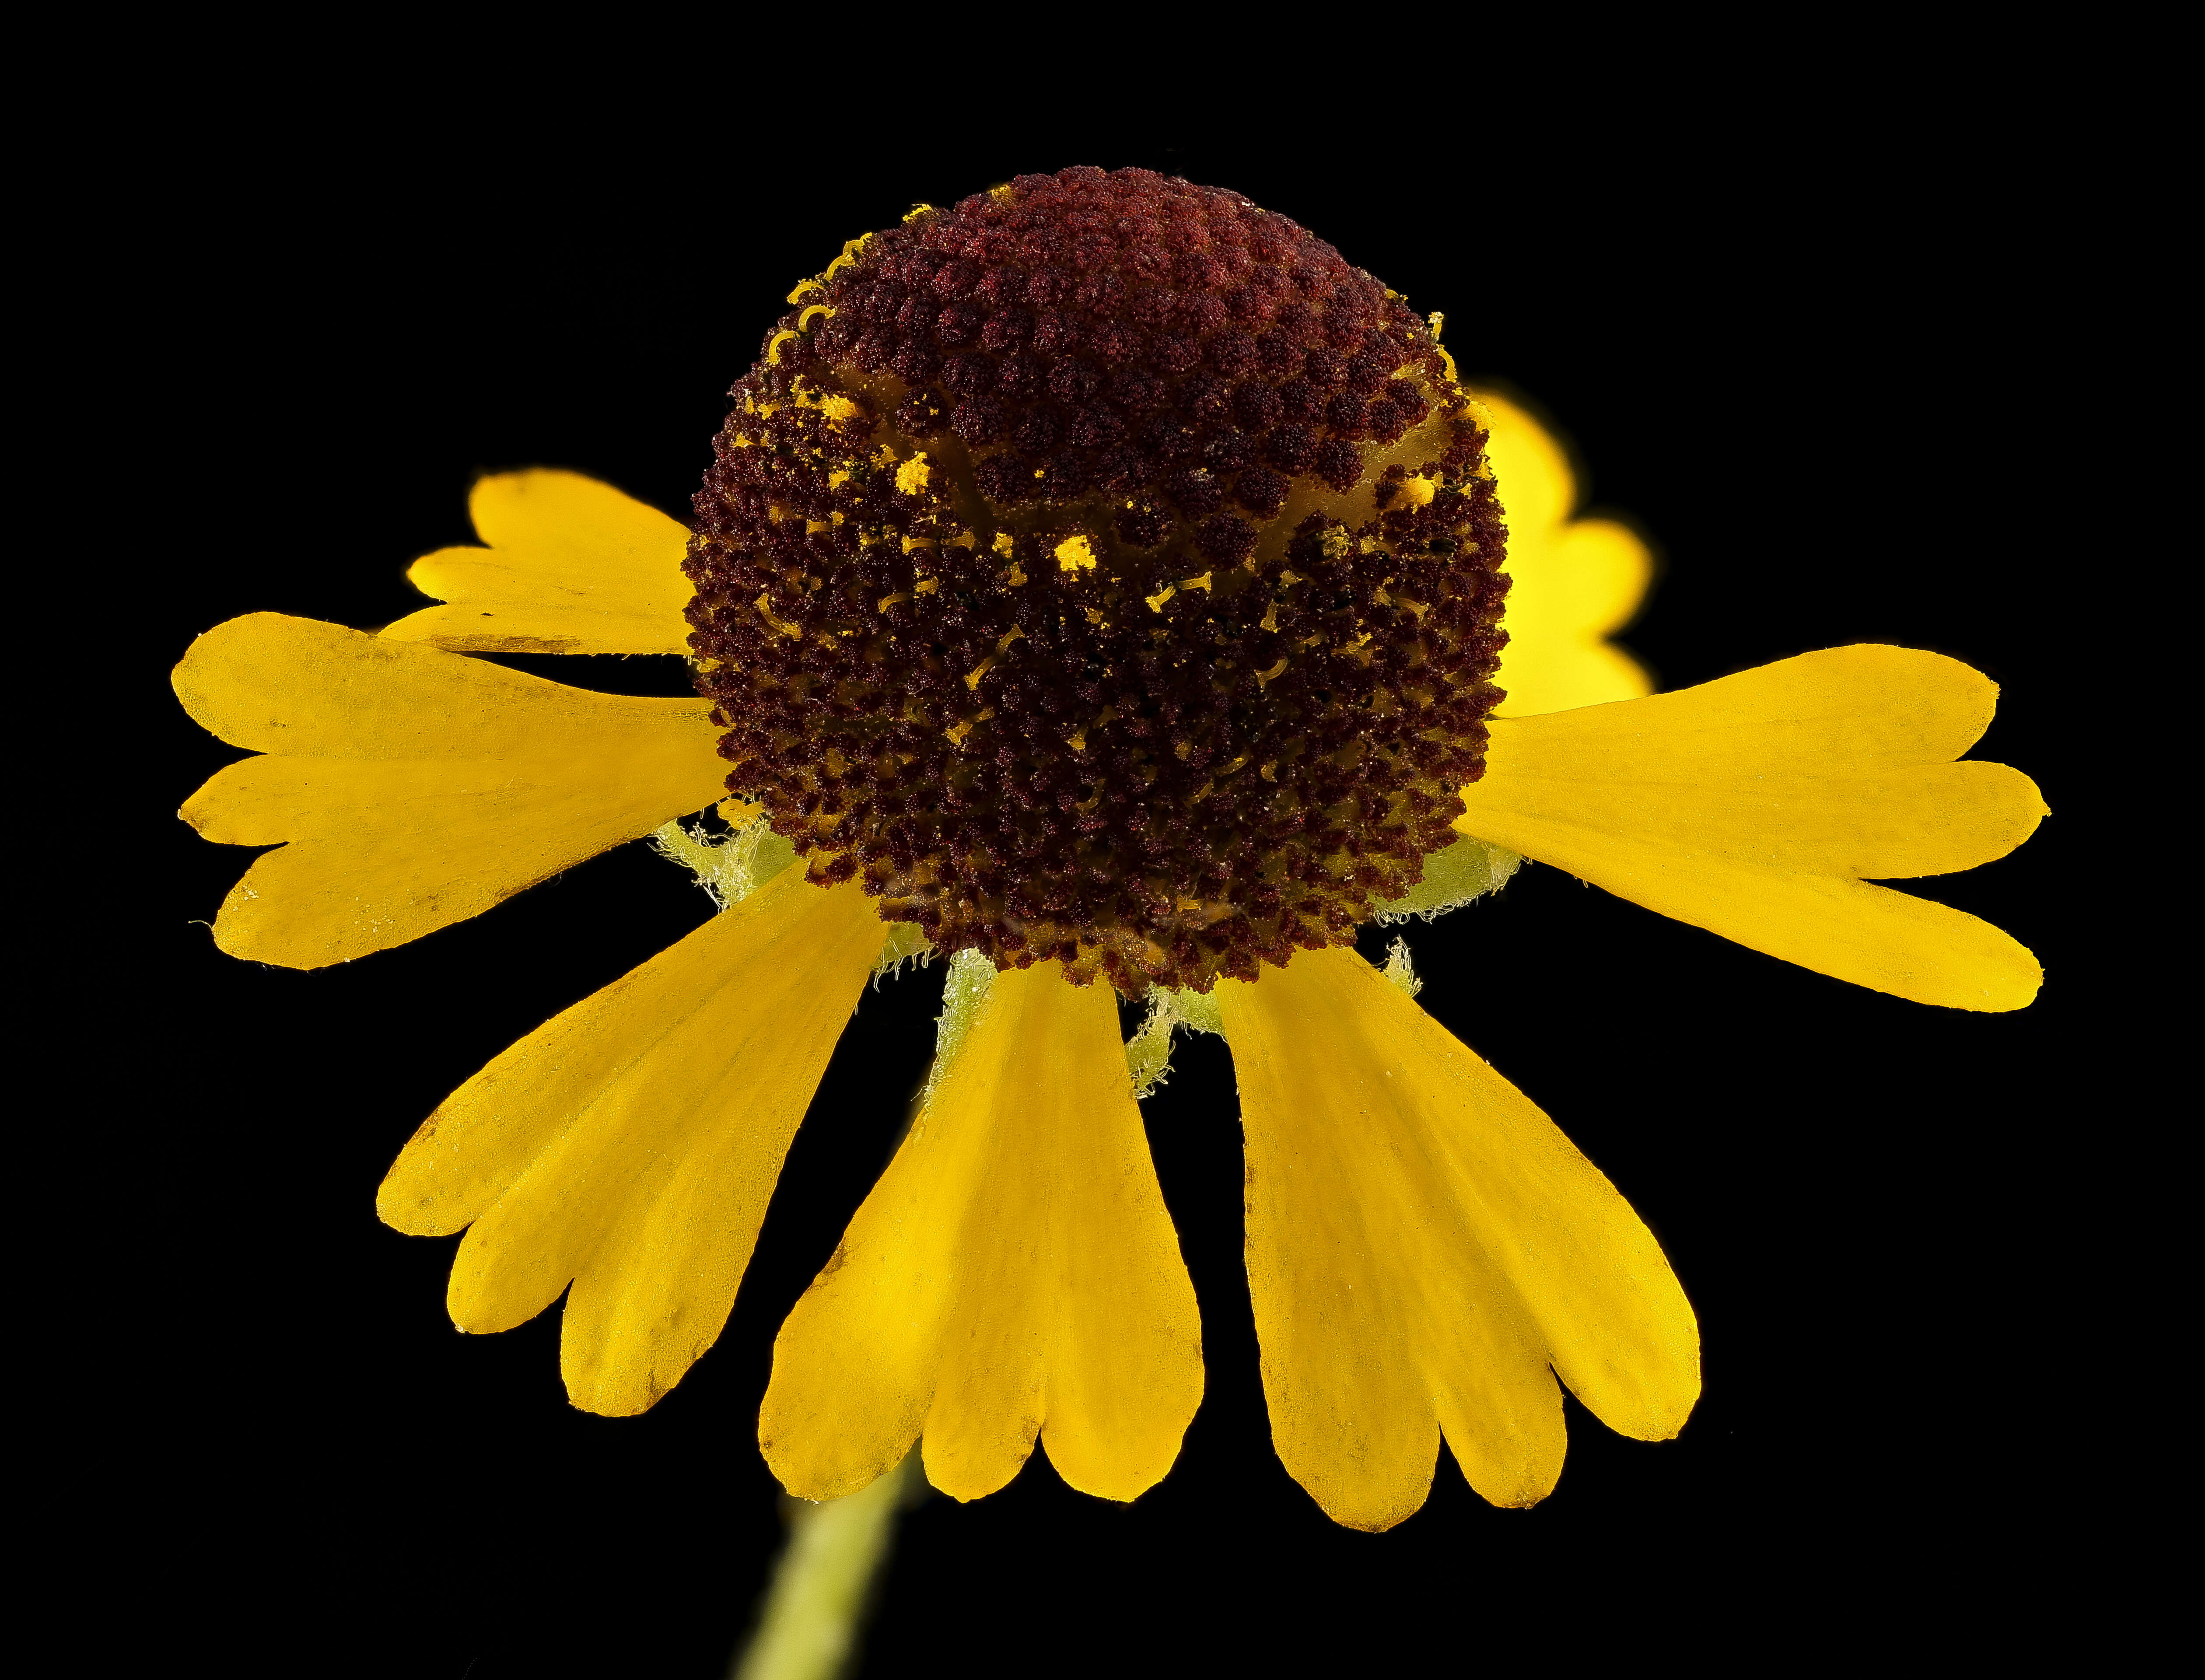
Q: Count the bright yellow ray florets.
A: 7